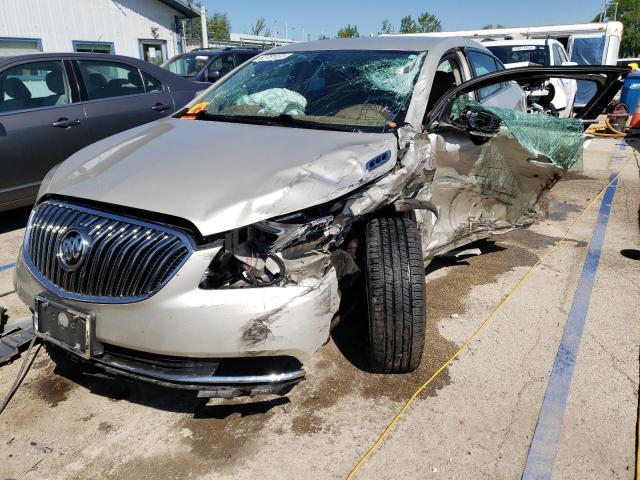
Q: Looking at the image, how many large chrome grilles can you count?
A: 1